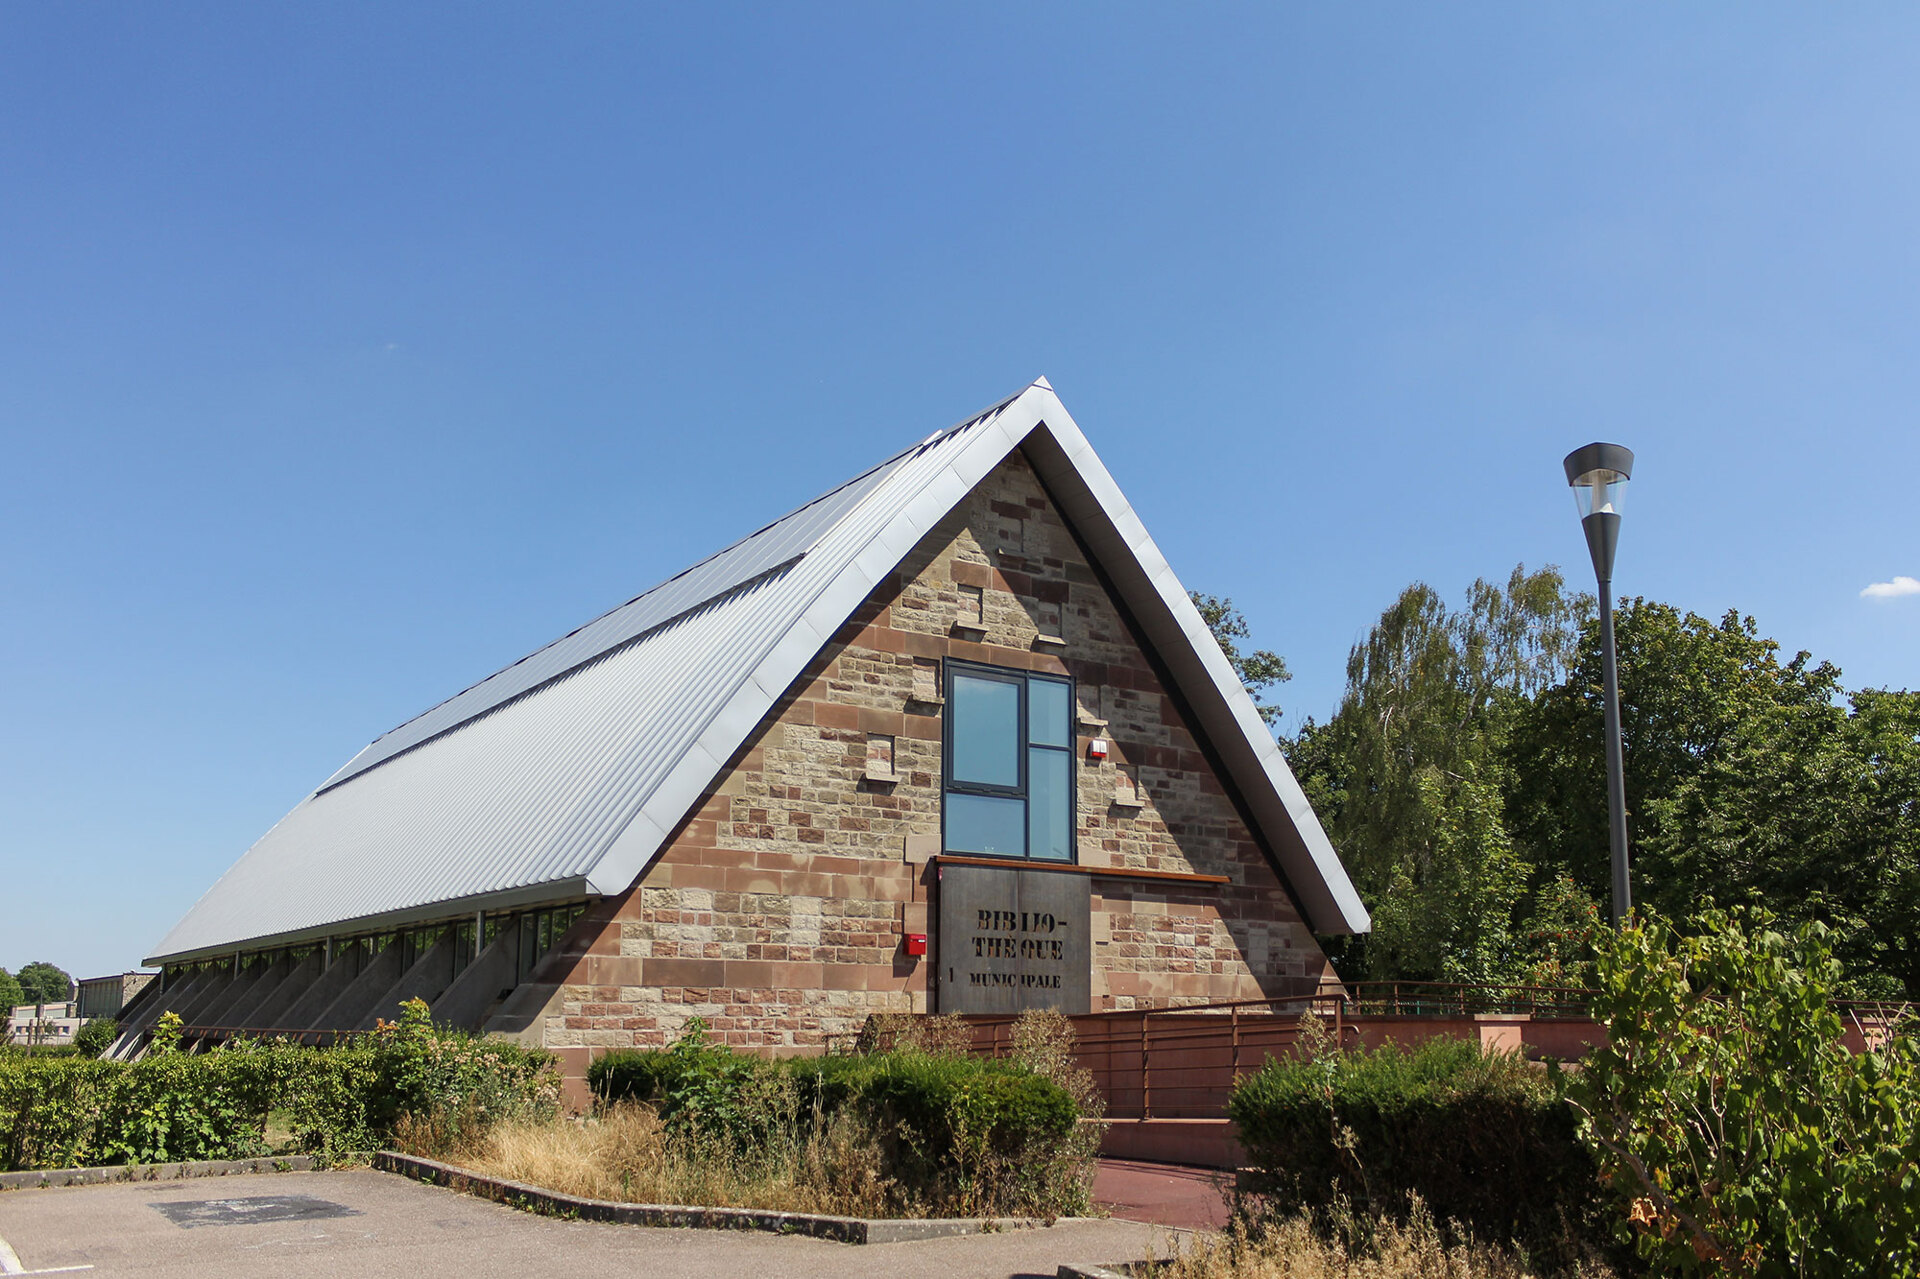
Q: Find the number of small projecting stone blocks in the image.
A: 7